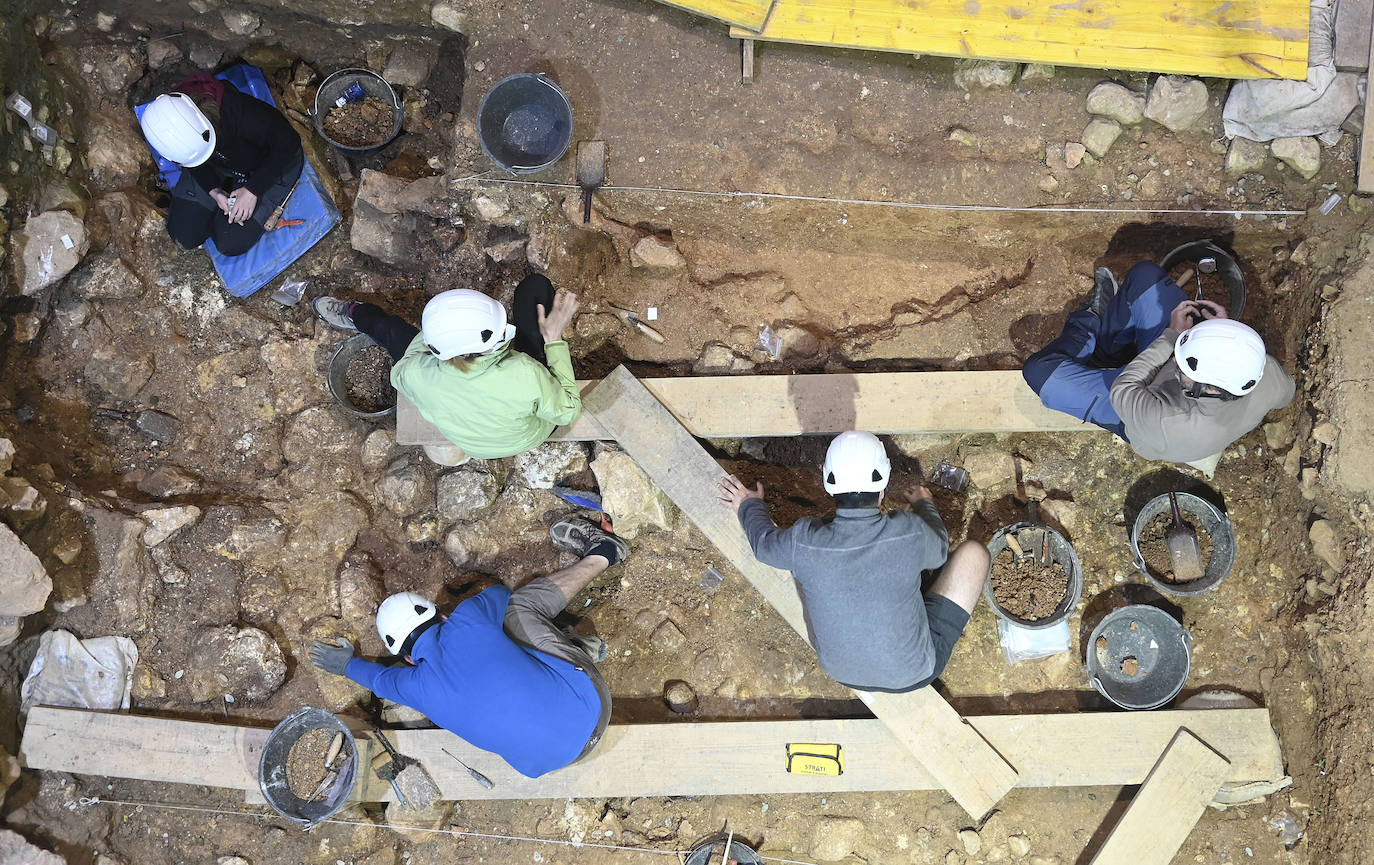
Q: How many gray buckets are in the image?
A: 9